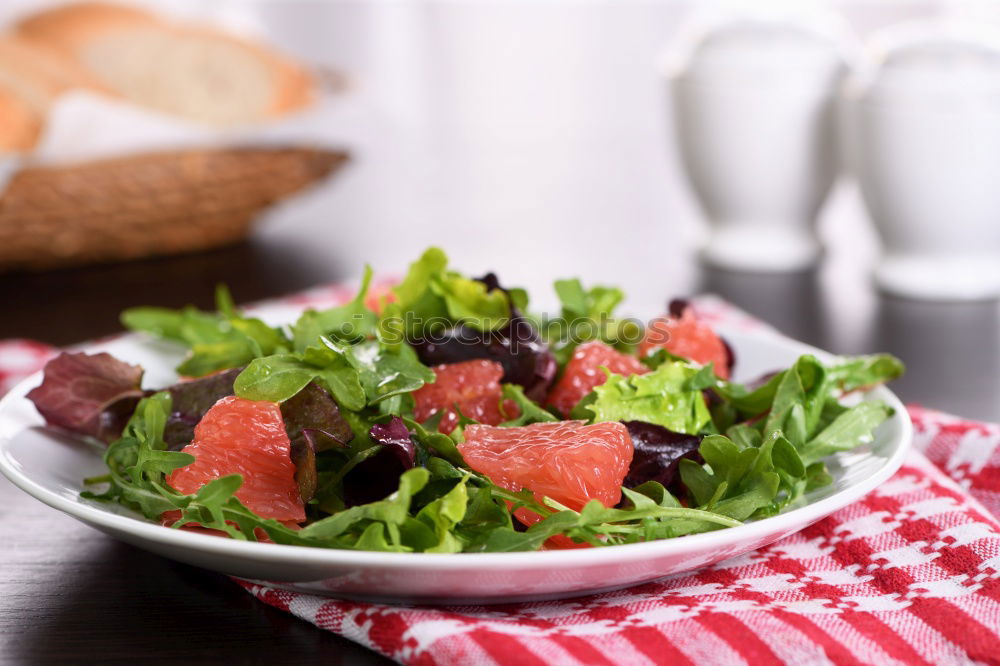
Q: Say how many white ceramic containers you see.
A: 2